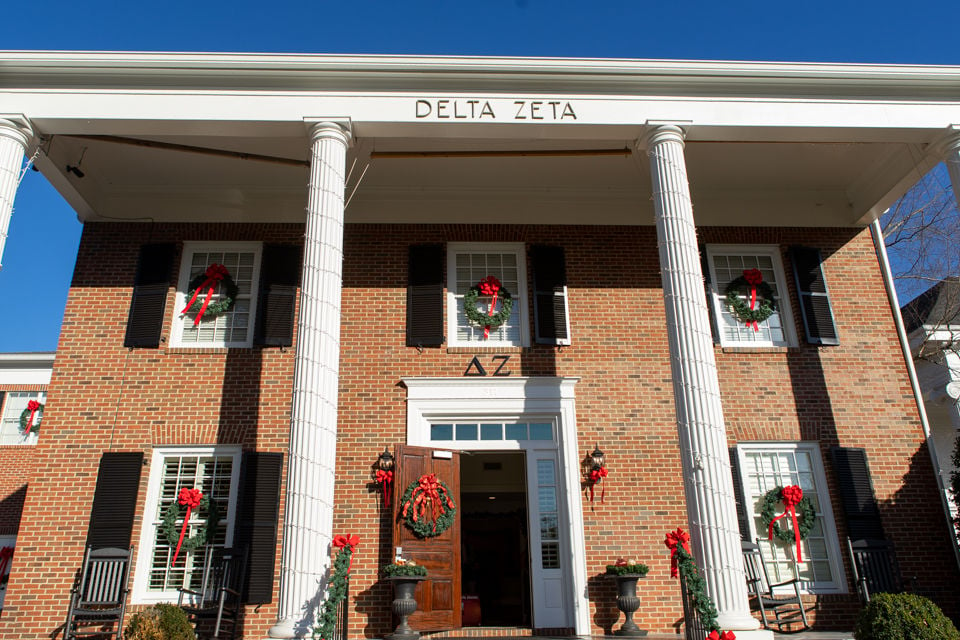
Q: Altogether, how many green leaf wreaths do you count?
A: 7